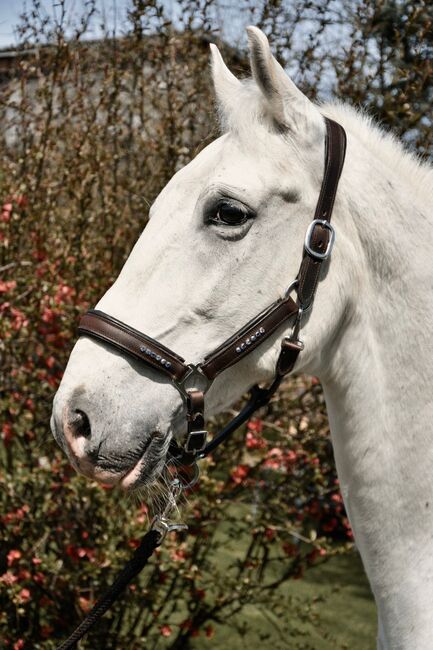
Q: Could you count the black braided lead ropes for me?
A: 1